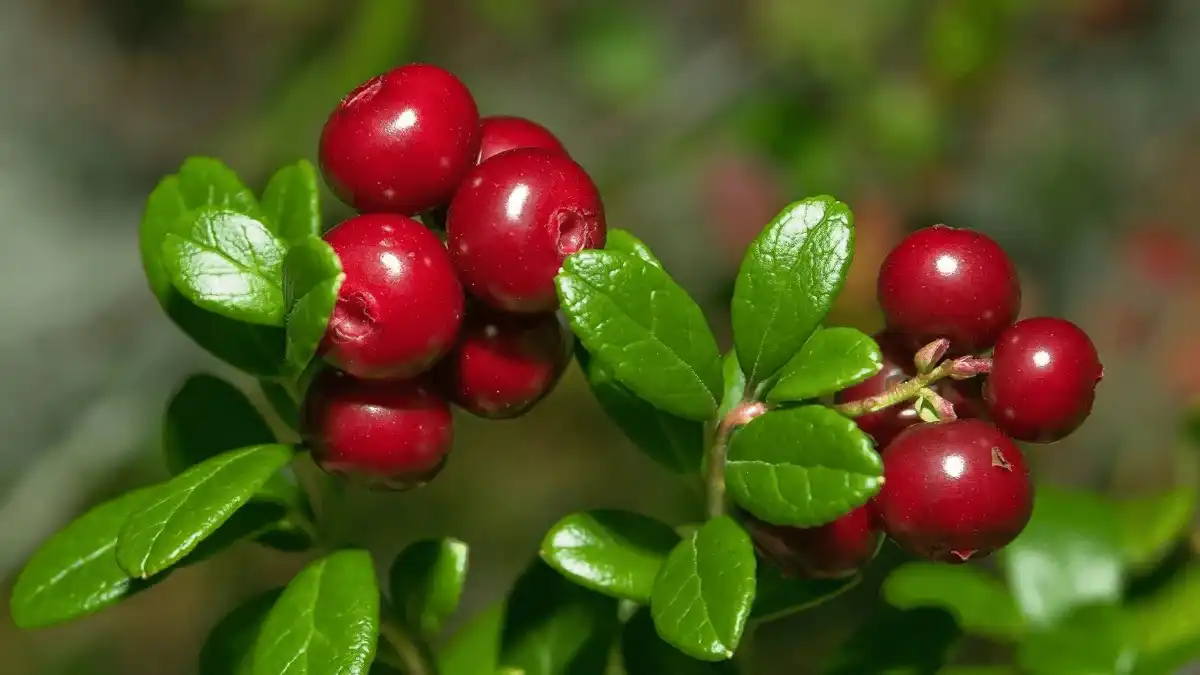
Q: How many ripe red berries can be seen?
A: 11